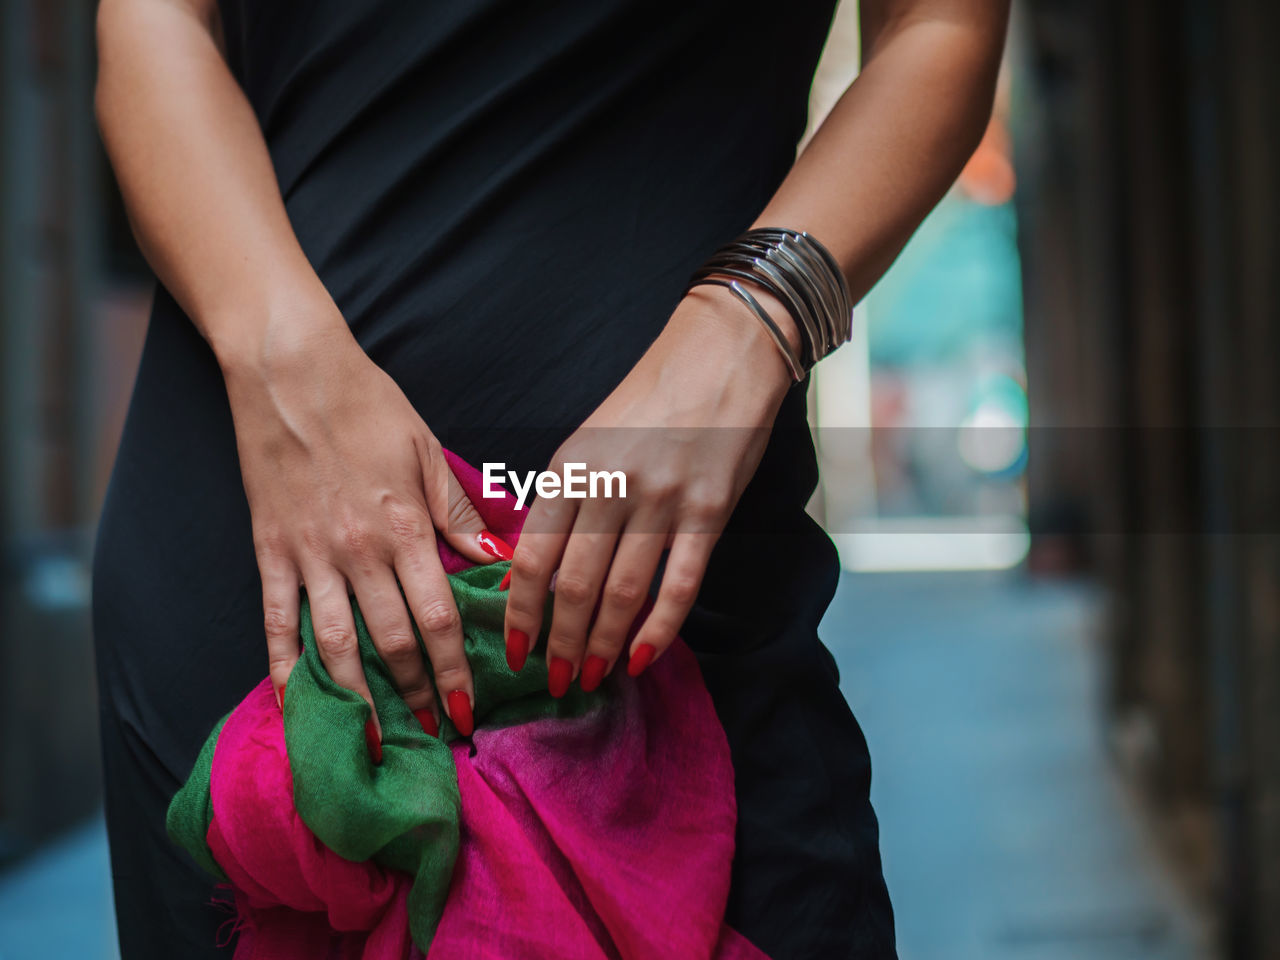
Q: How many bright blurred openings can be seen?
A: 1